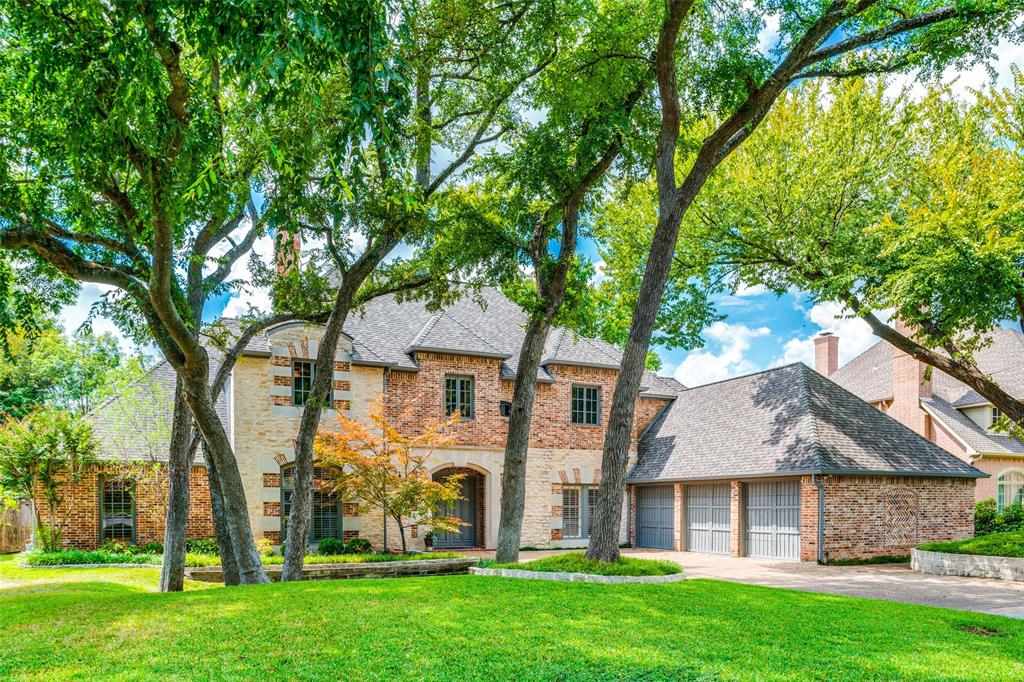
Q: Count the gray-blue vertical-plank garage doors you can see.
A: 3